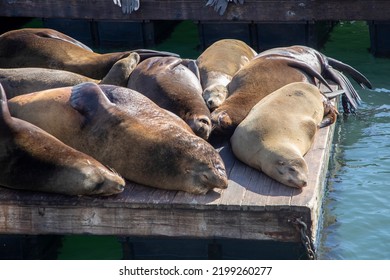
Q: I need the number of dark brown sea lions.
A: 5